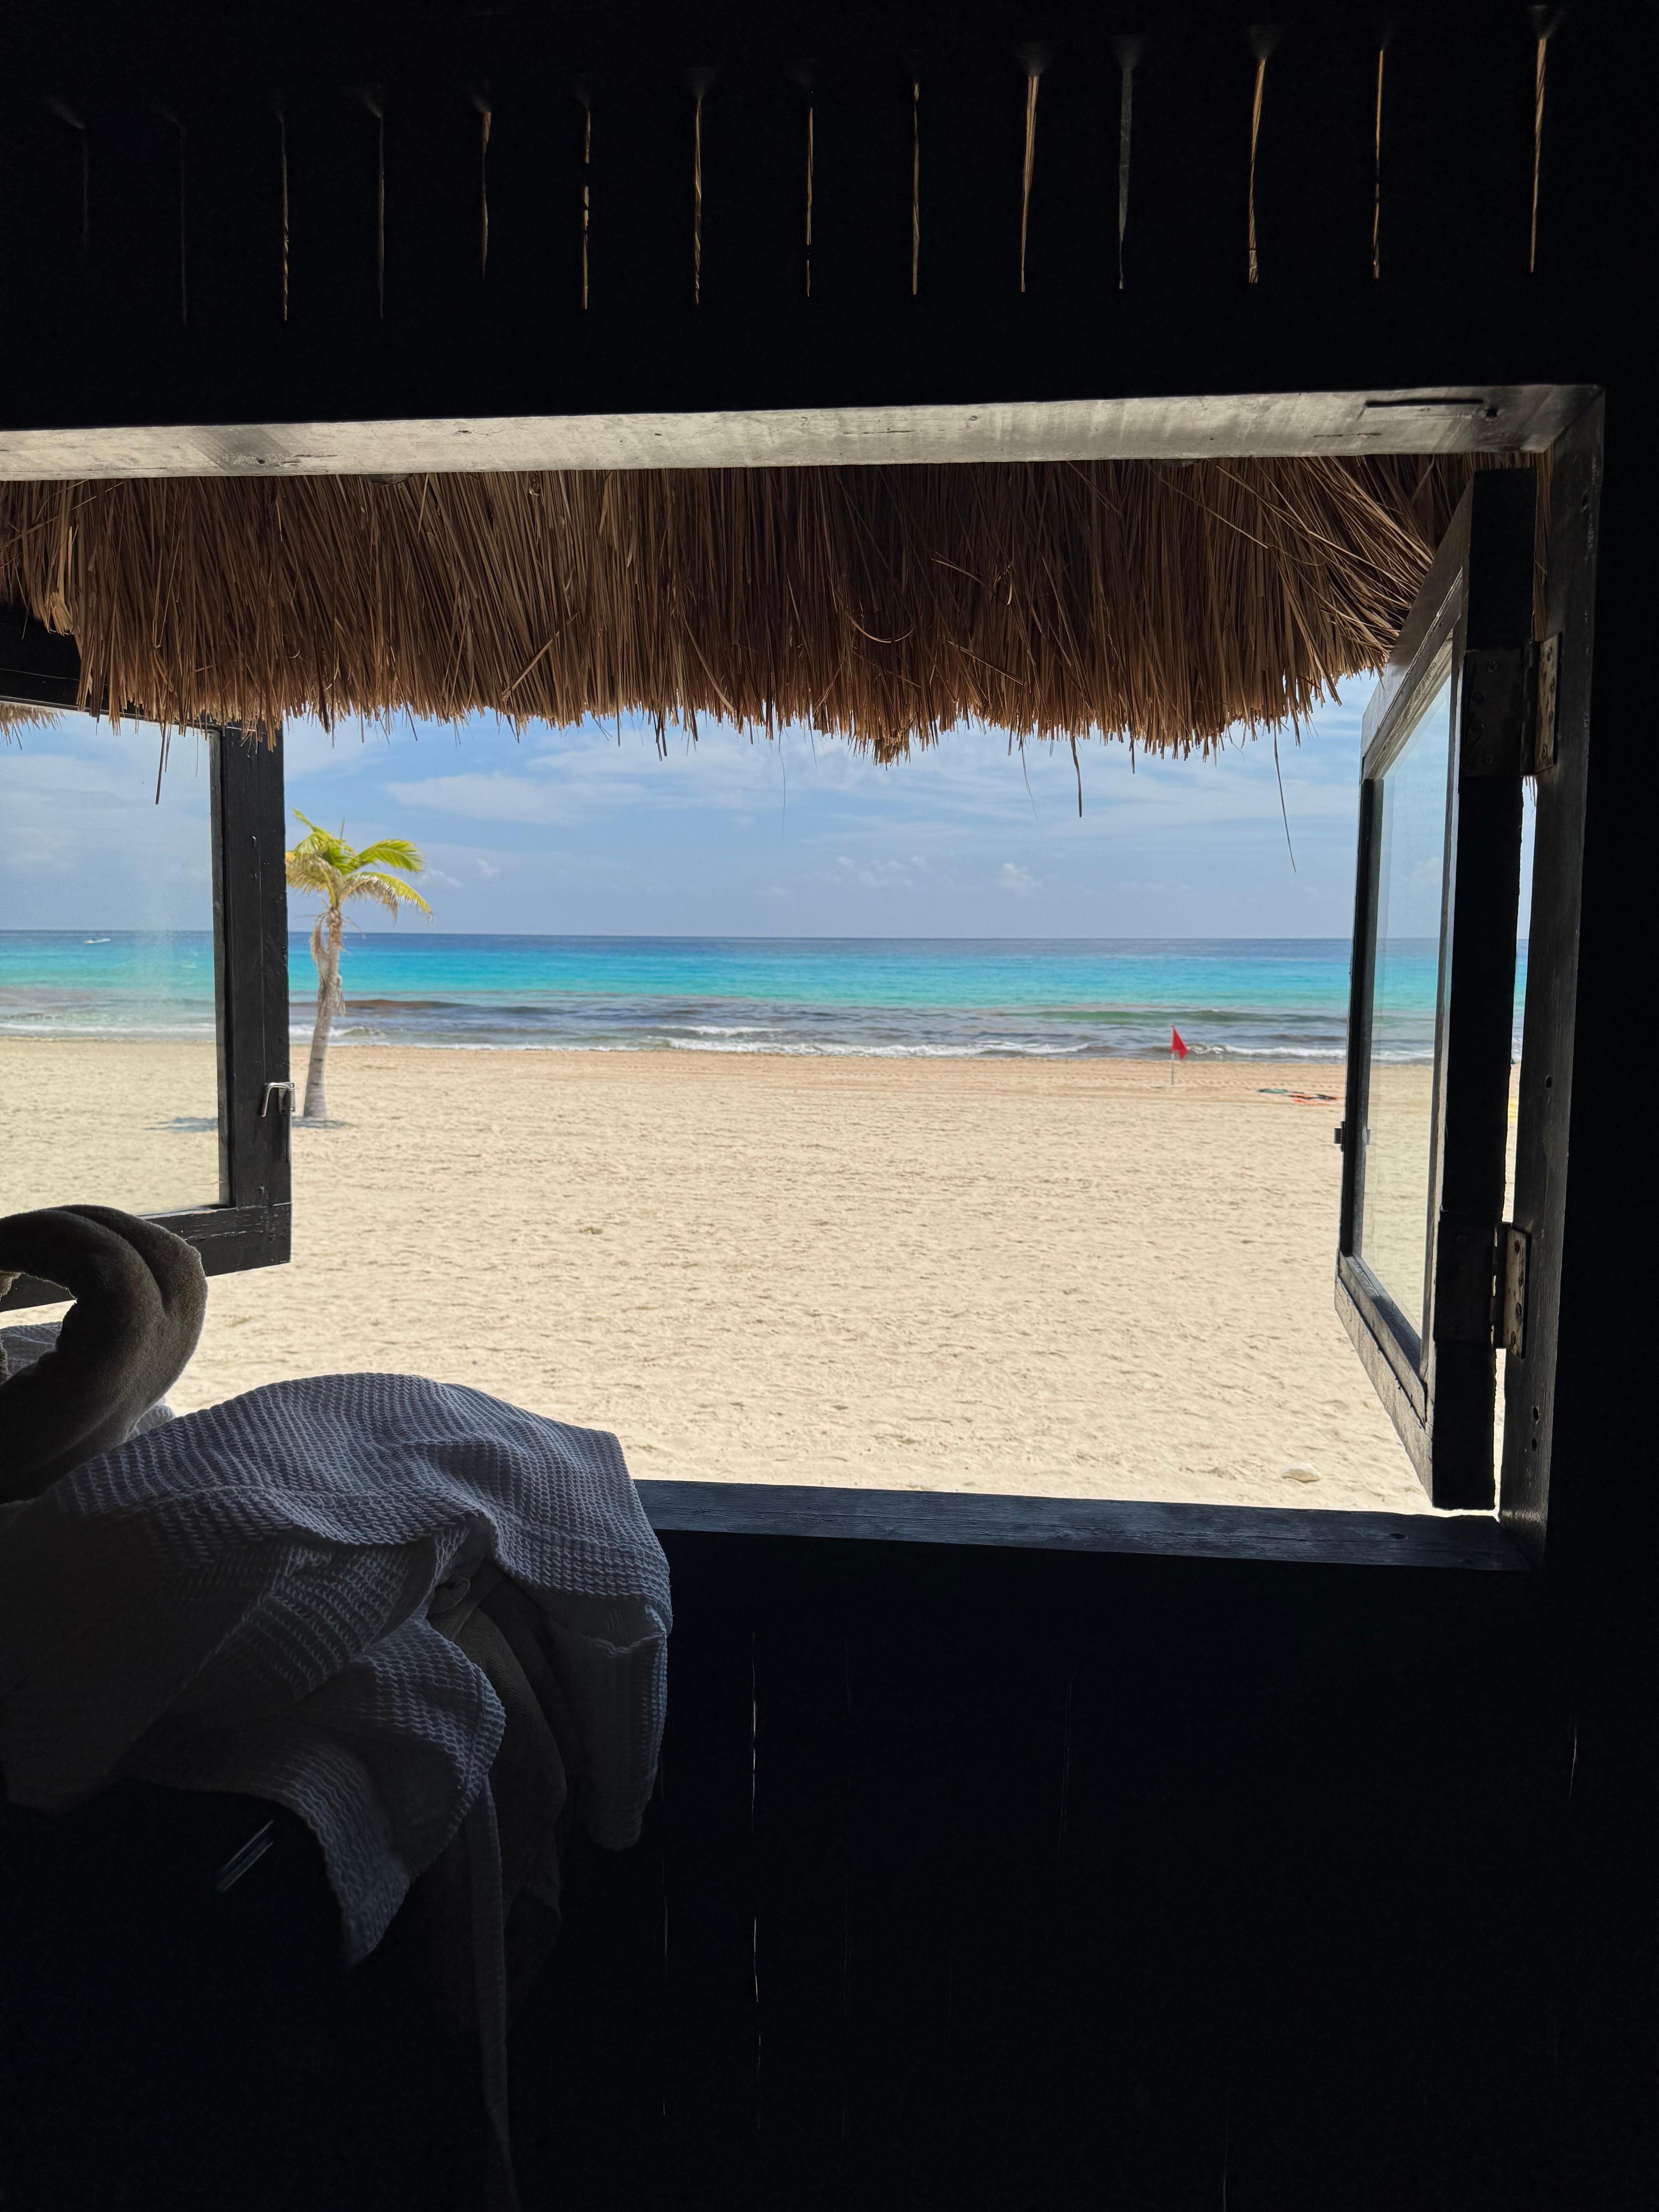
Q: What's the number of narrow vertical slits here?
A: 14